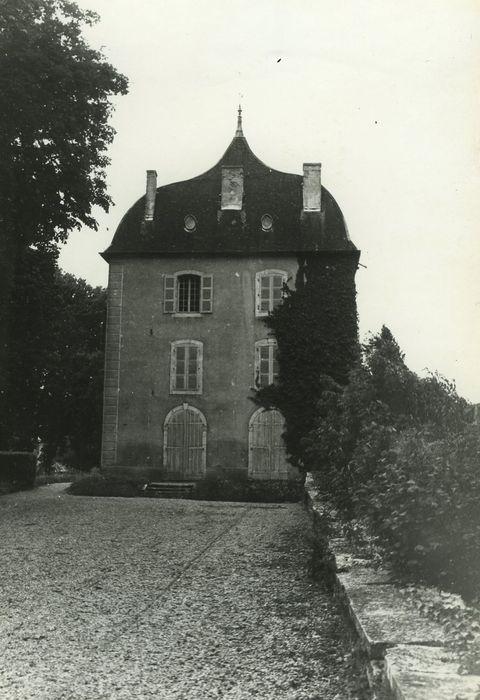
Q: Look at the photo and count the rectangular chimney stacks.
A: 3